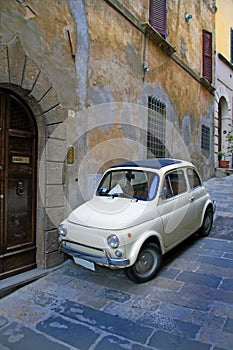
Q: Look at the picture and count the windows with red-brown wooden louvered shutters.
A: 2